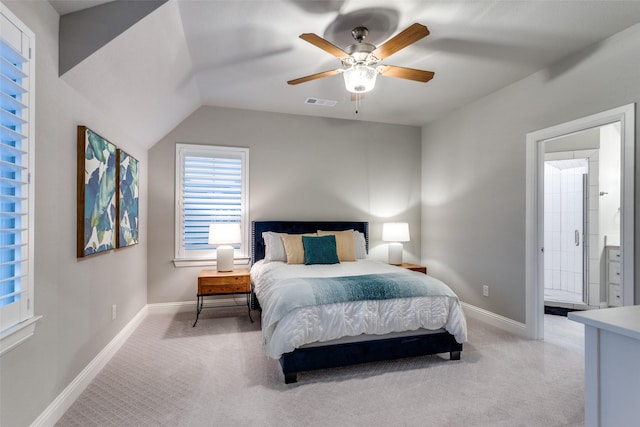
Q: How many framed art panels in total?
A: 2